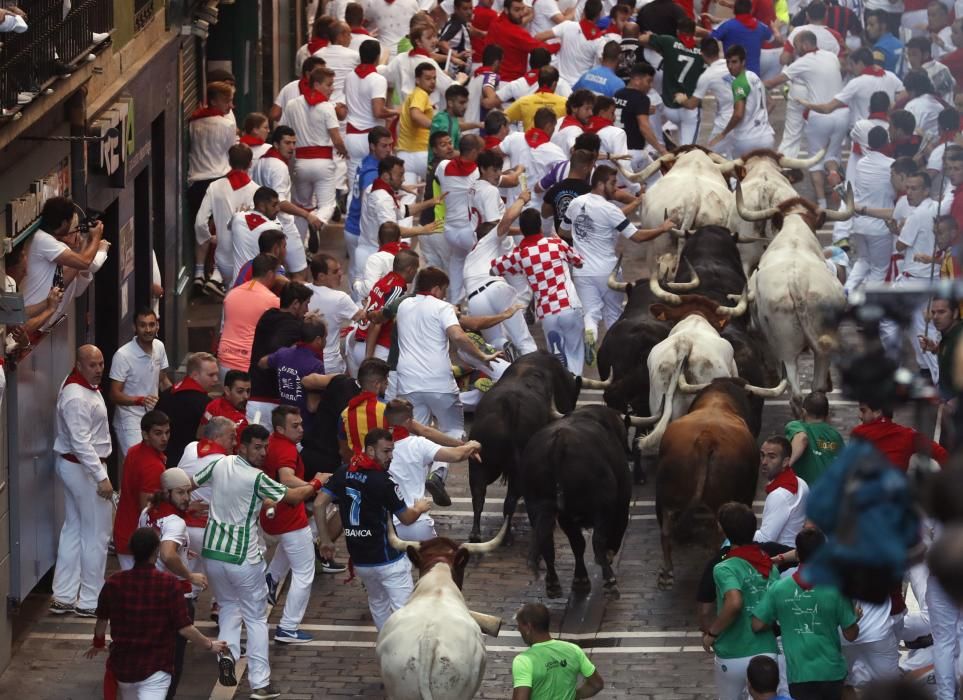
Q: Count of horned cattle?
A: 11